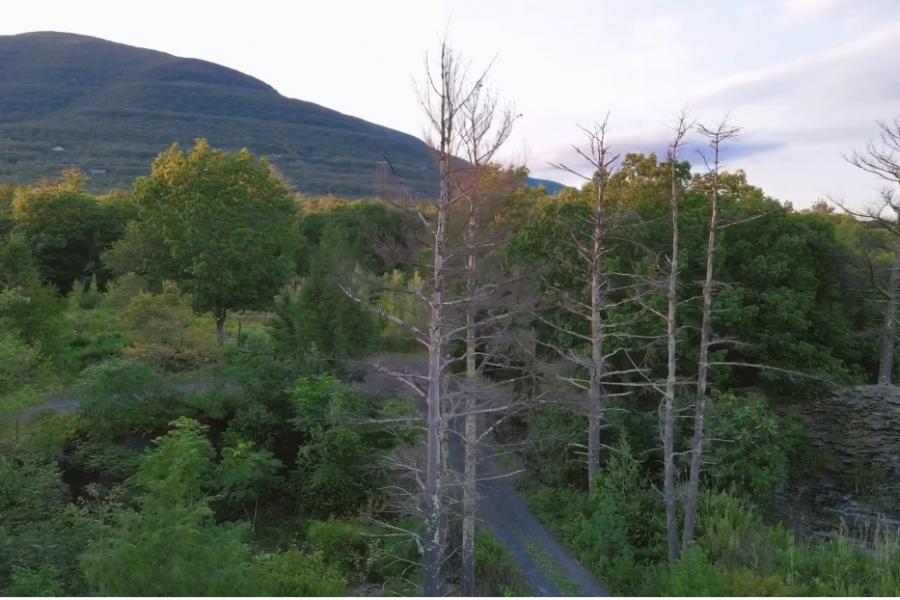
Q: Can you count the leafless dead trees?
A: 6